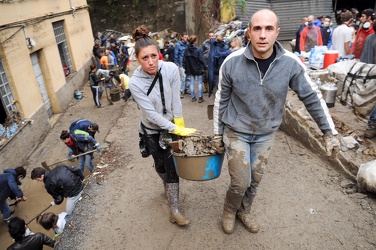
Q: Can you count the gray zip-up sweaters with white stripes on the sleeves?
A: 1